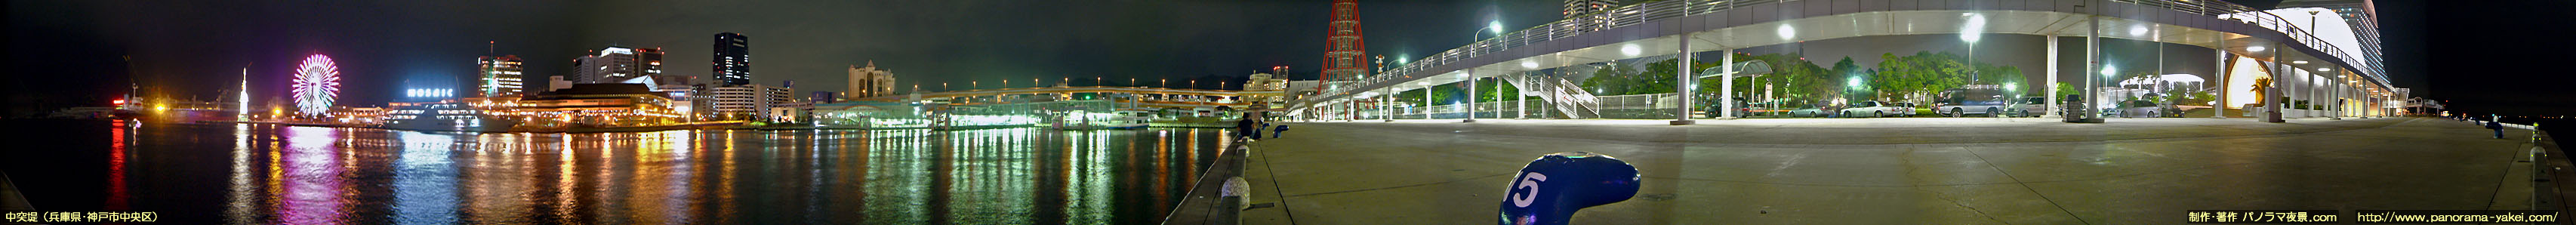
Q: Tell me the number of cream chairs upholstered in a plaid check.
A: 0